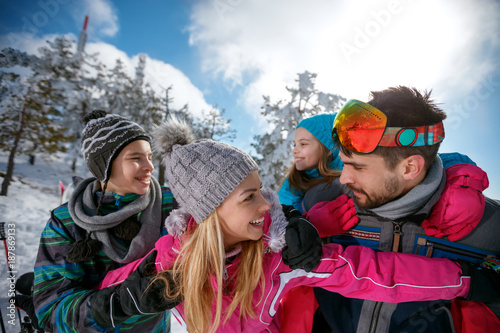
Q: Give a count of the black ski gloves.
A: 3